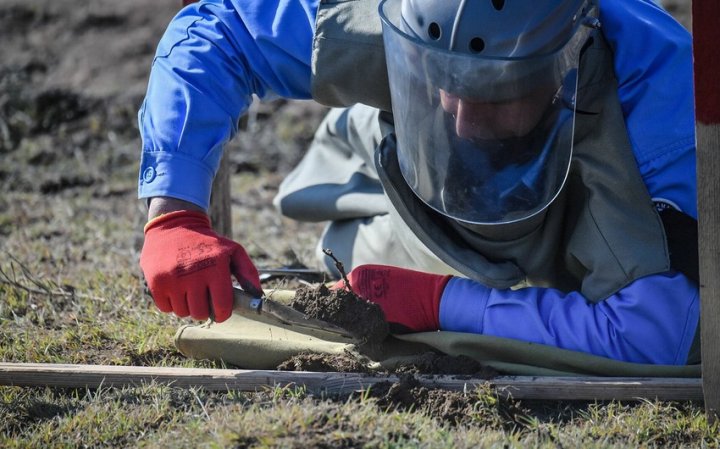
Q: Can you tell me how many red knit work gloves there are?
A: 2